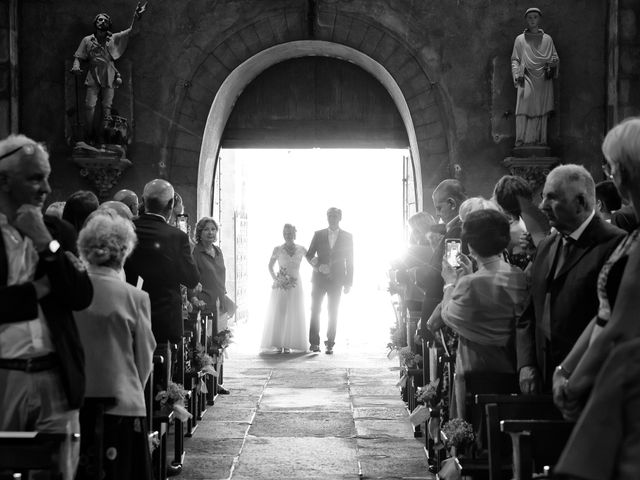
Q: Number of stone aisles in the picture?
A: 1